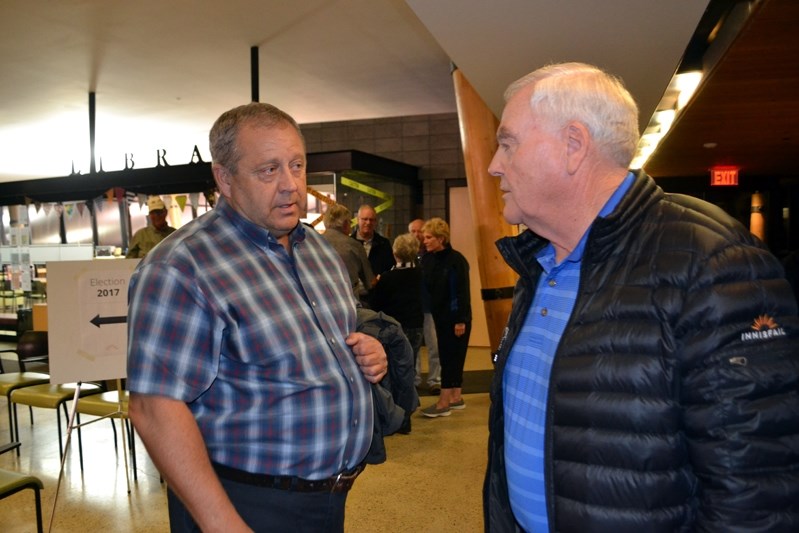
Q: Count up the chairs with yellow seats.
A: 4